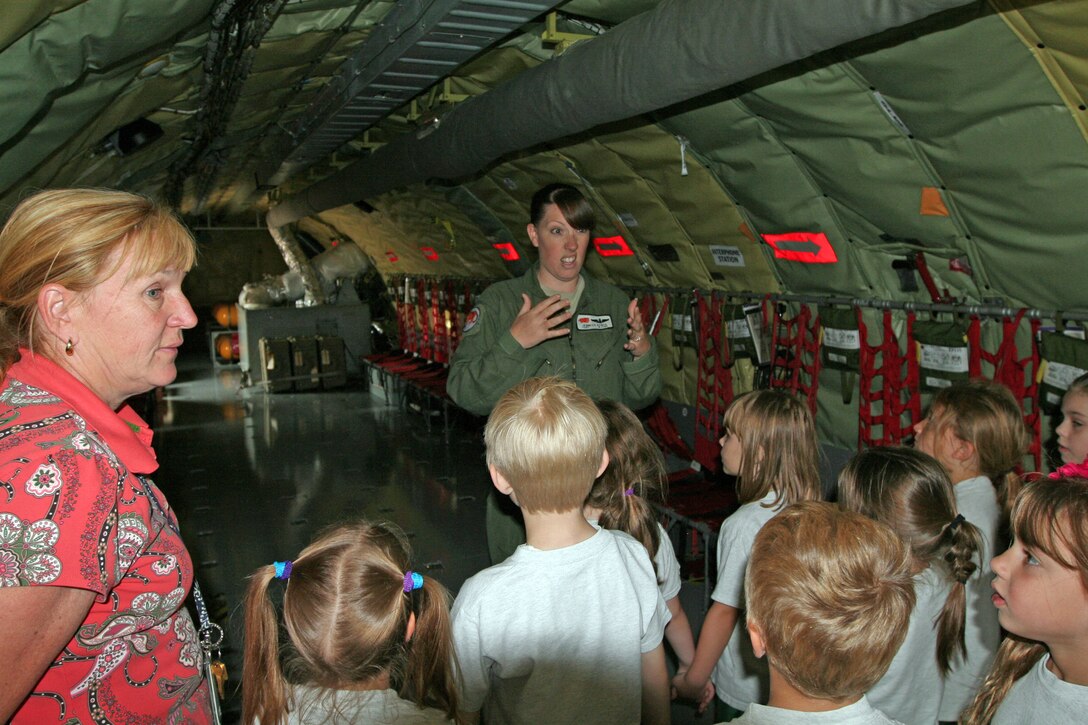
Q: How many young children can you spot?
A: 9